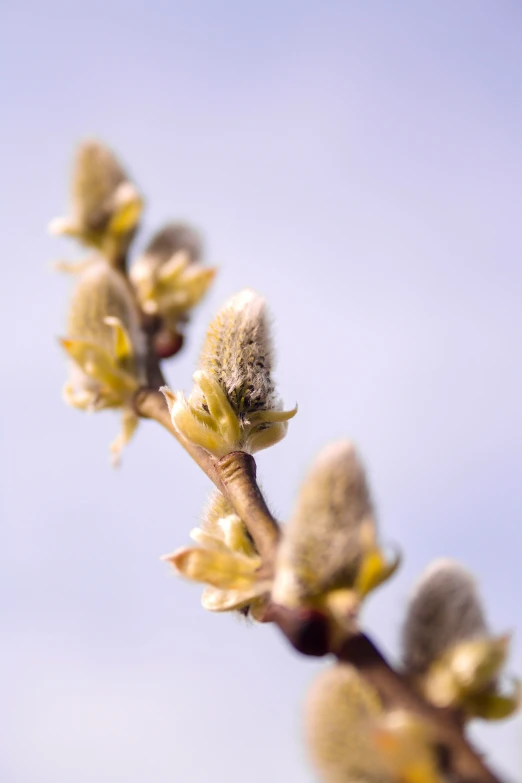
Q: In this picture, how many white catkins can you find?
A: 8